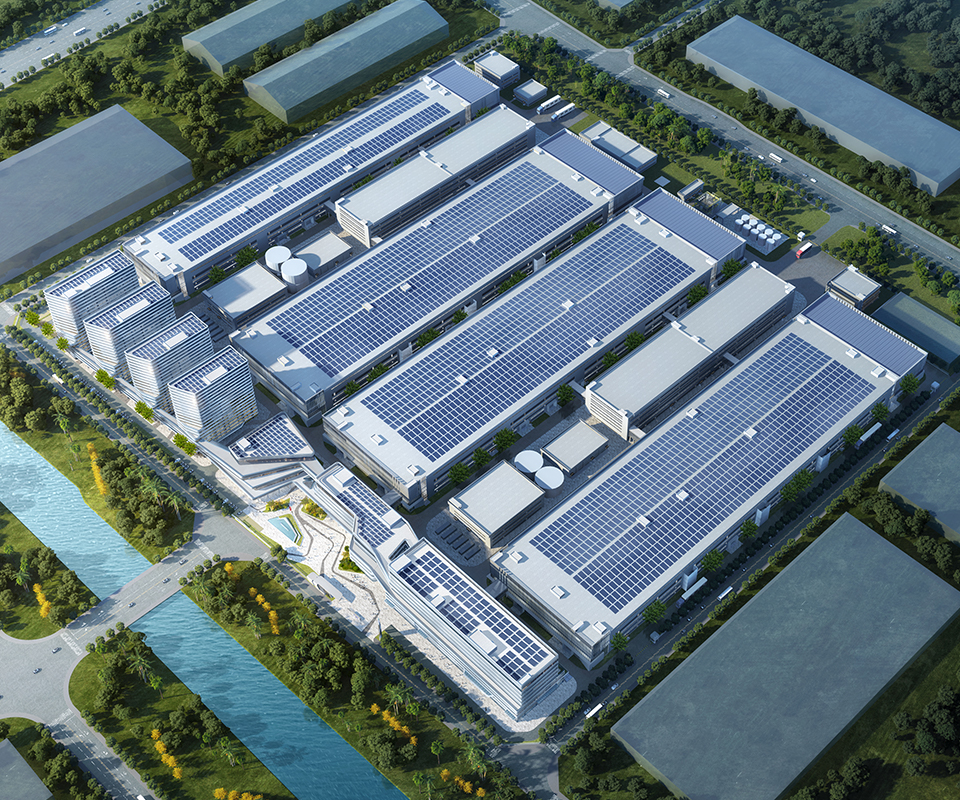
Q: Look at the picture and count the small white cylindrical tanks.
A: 10